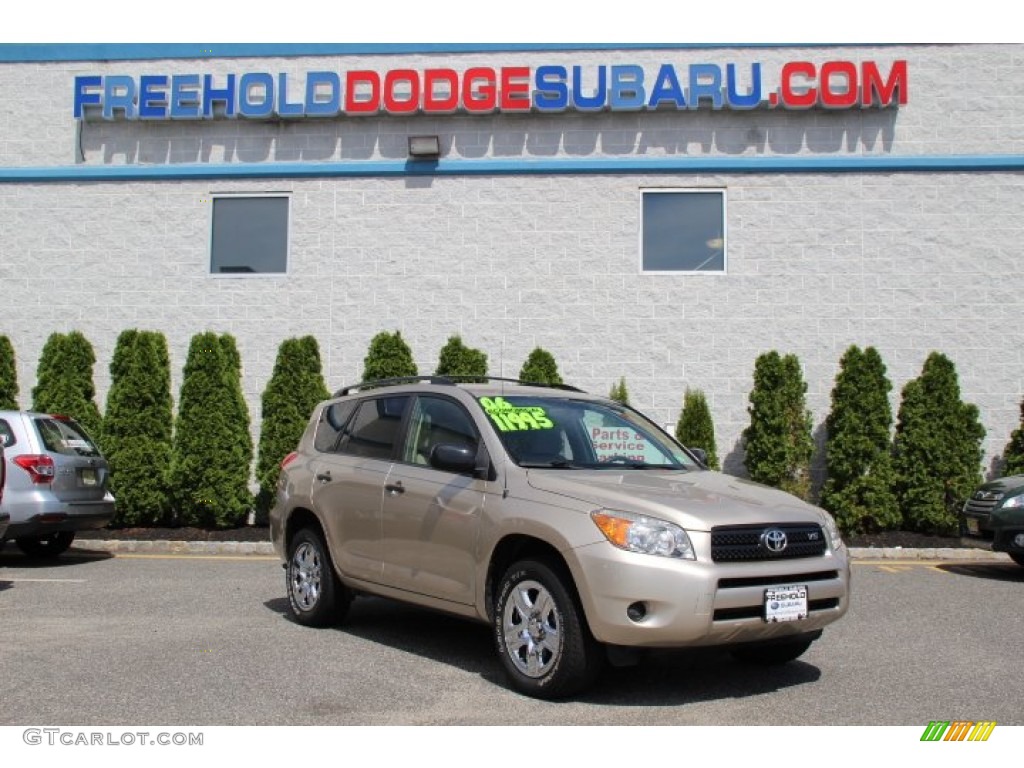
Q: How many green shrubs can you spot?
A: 14